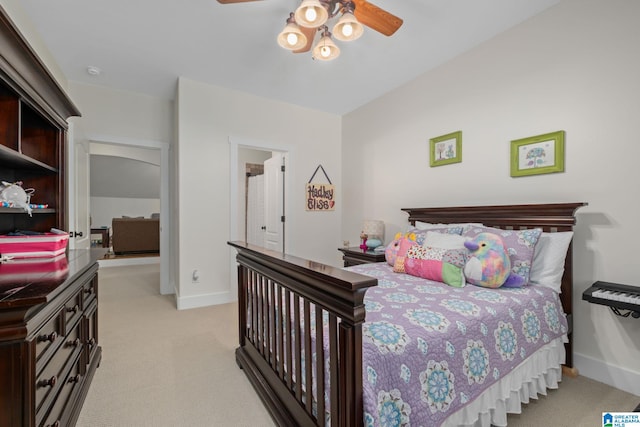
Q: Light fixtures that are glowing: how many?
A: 4